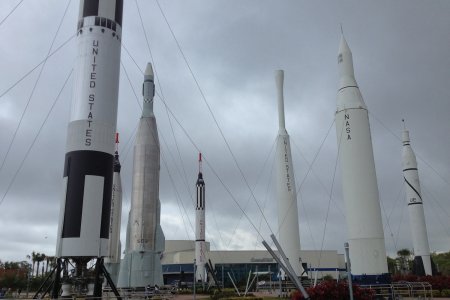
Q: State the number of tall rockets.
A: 7